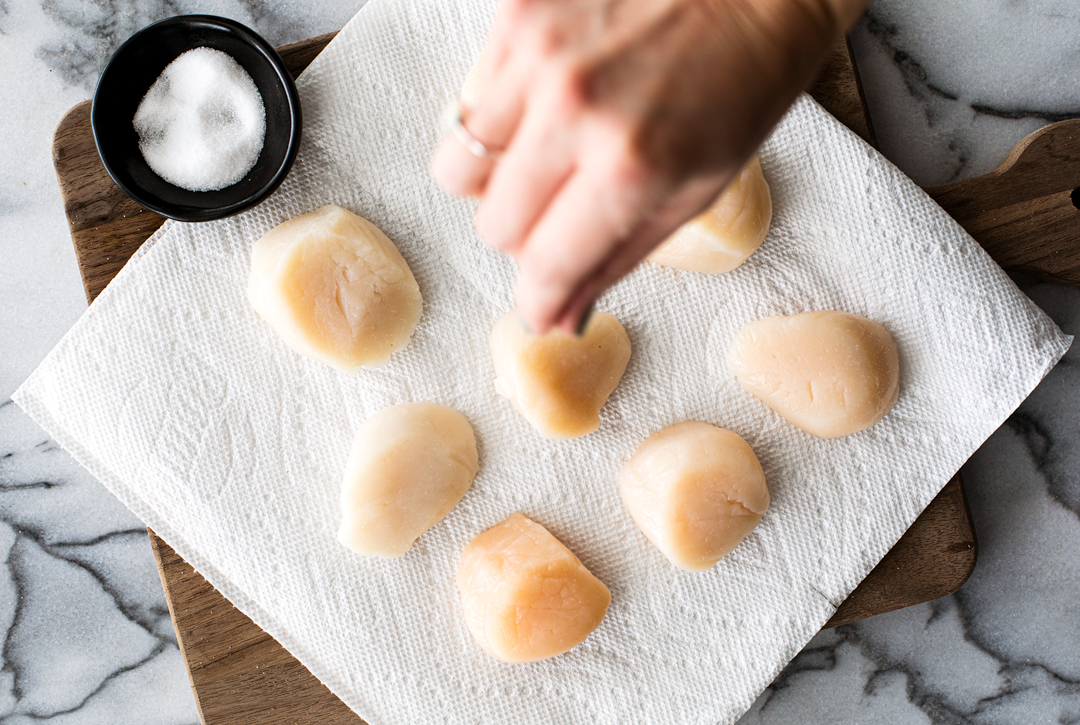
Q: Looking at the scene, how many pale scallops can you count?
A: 7